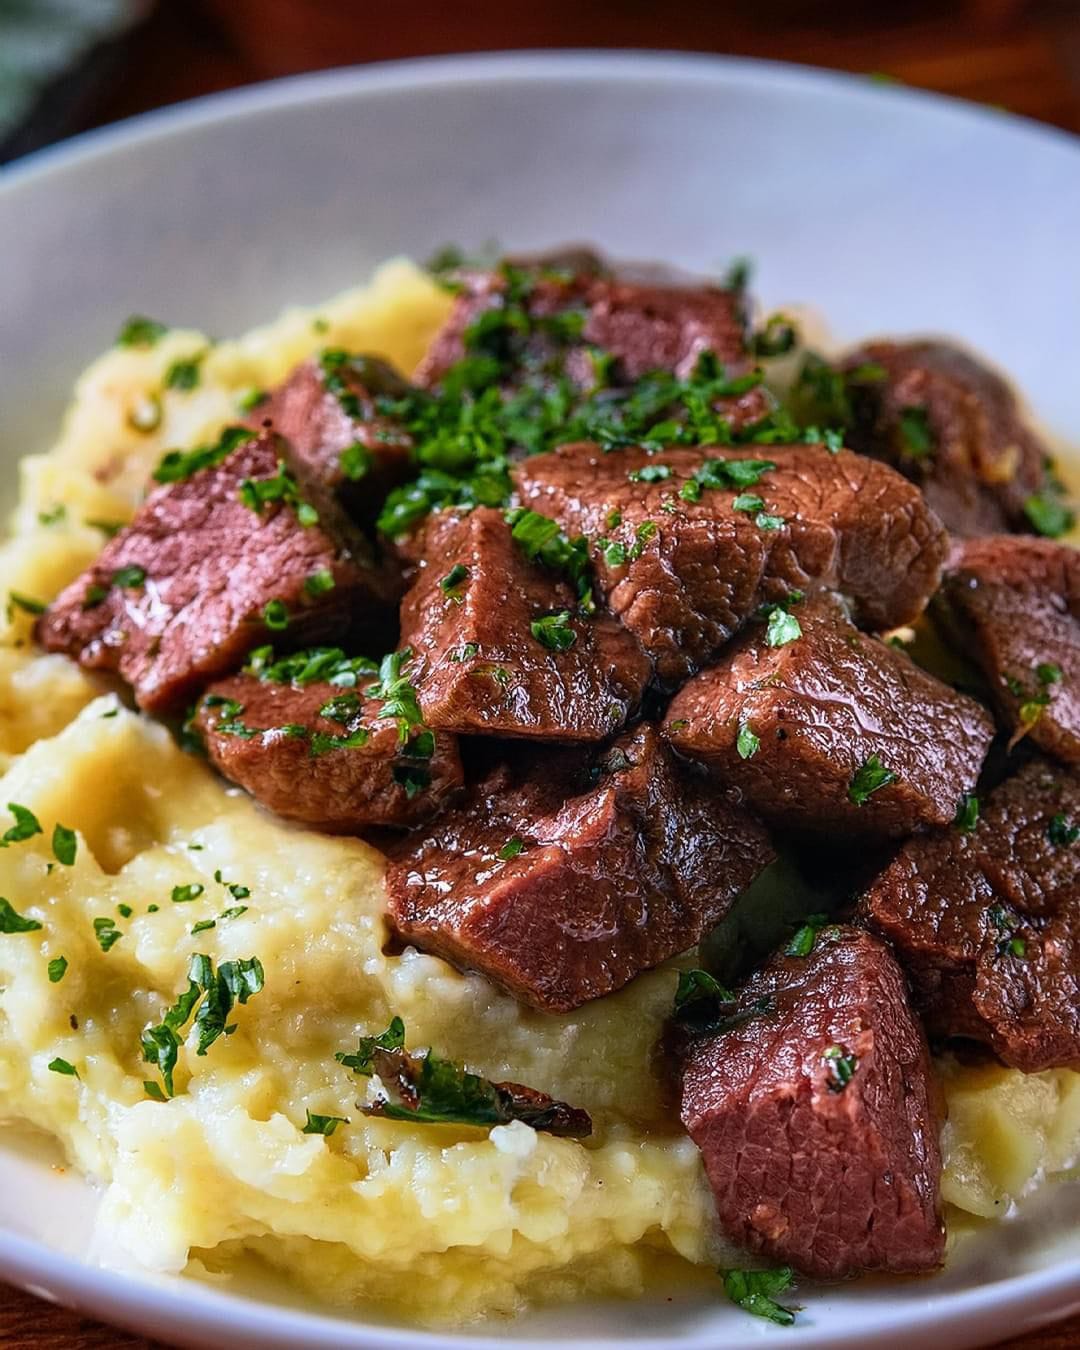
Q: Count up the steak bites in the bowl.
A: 12